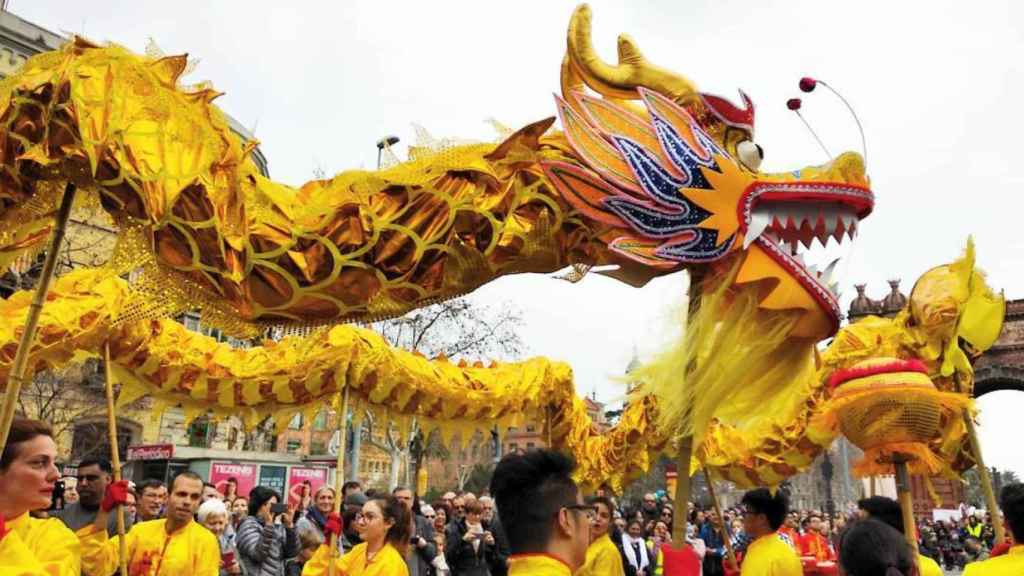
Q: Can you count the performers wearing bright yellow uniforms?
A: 8